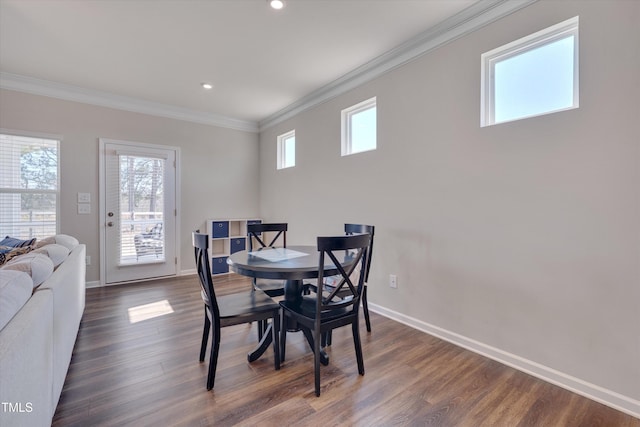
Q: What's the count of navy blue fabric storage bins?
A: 4